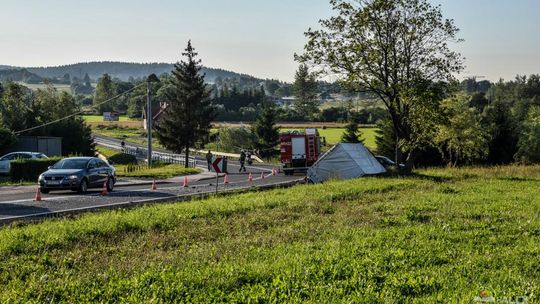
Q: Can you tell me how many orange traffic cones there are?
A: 8